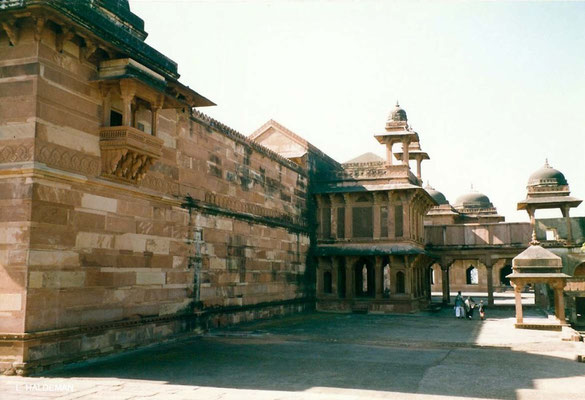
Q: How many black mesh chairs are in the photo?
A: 0